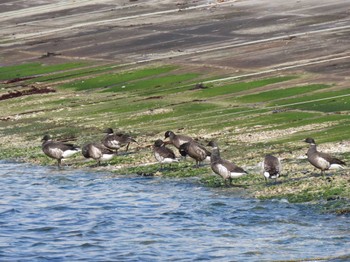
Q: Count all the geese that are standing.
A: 9